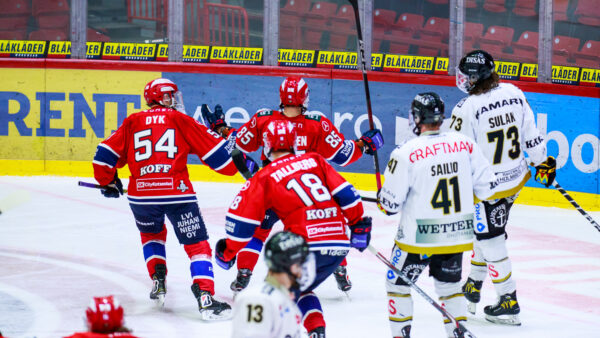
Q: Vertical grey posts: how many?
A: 6